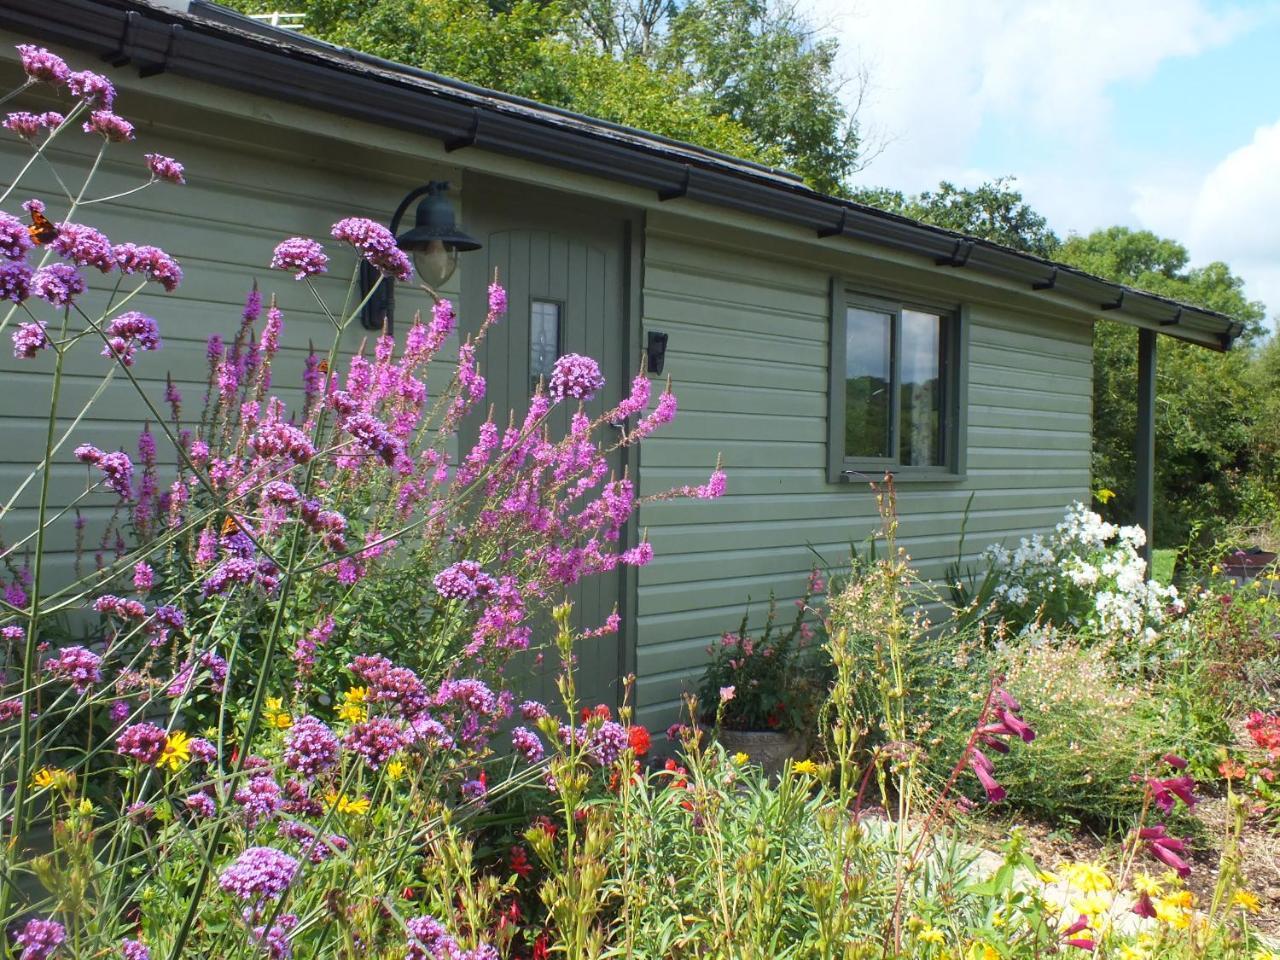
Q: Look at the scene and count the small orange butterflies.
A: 3